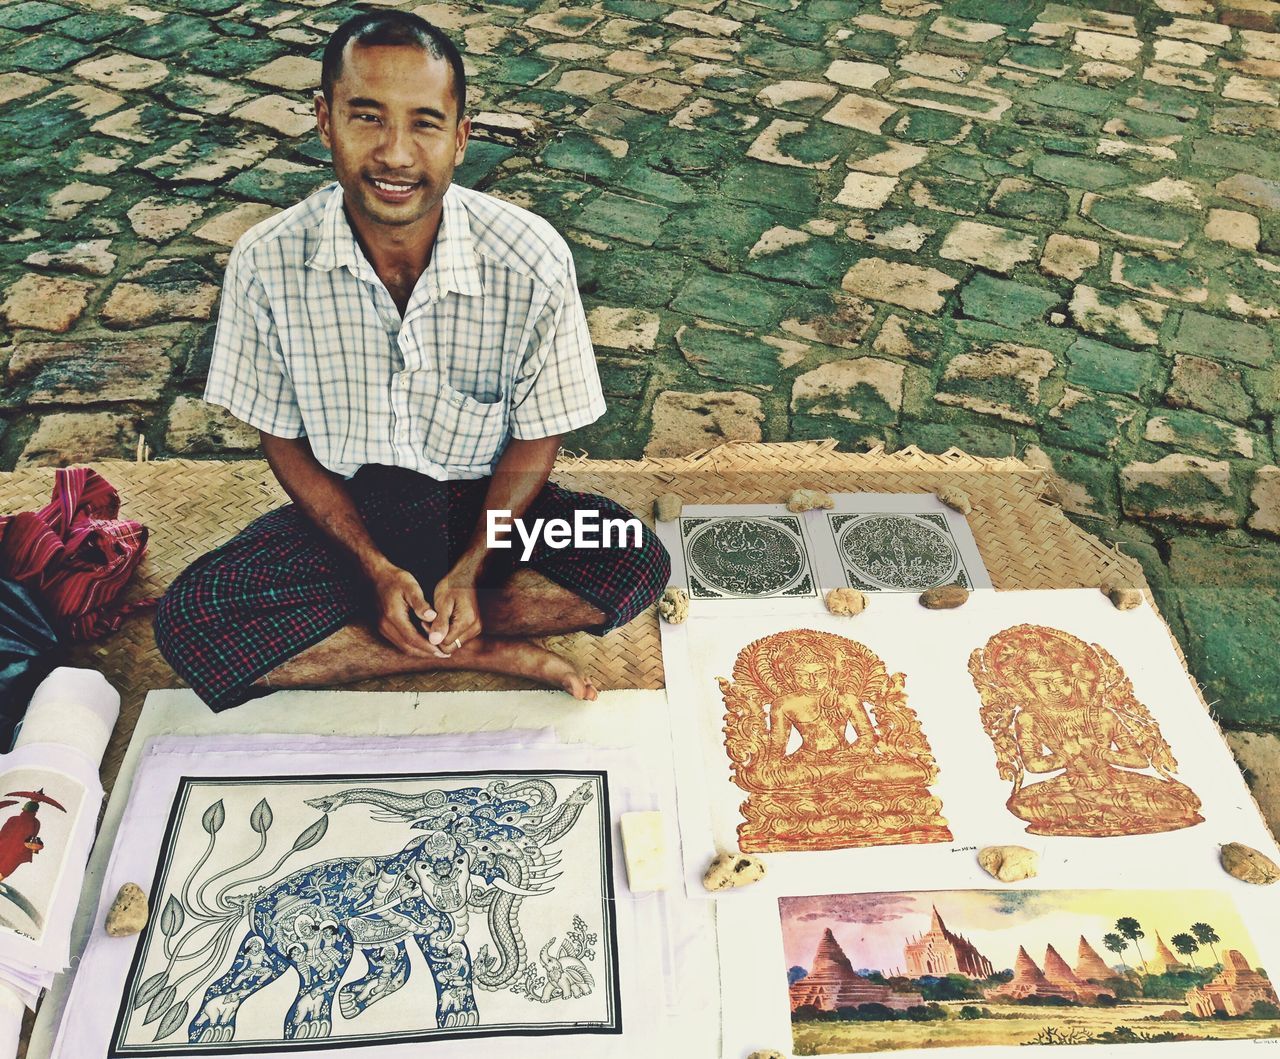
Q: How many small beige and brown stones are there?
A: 12